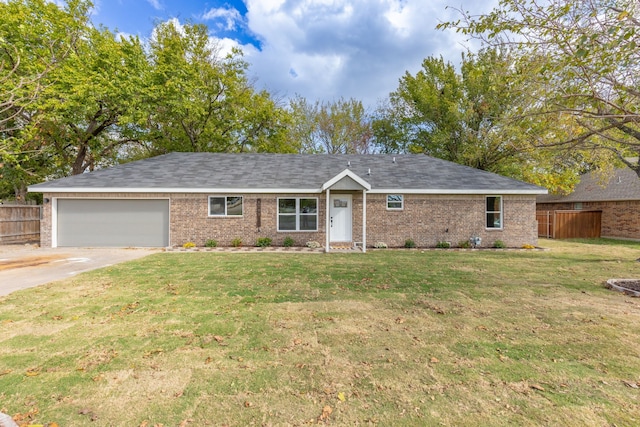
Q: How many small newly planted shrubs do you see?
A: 12